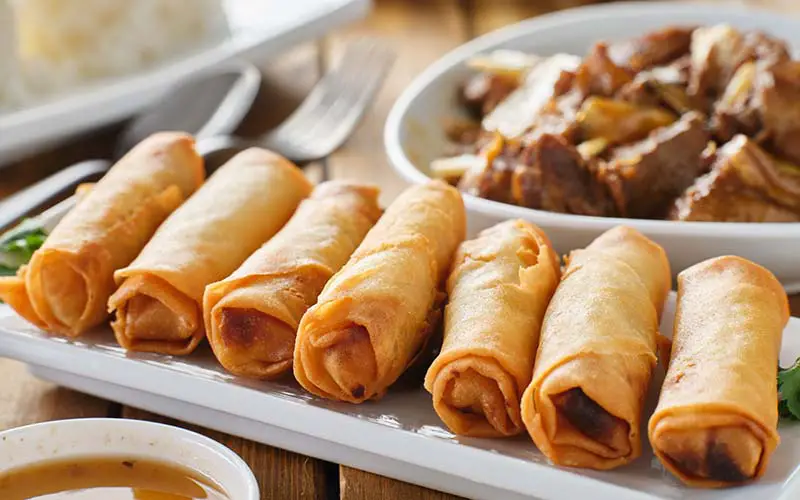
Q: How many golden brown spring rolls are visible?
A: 7